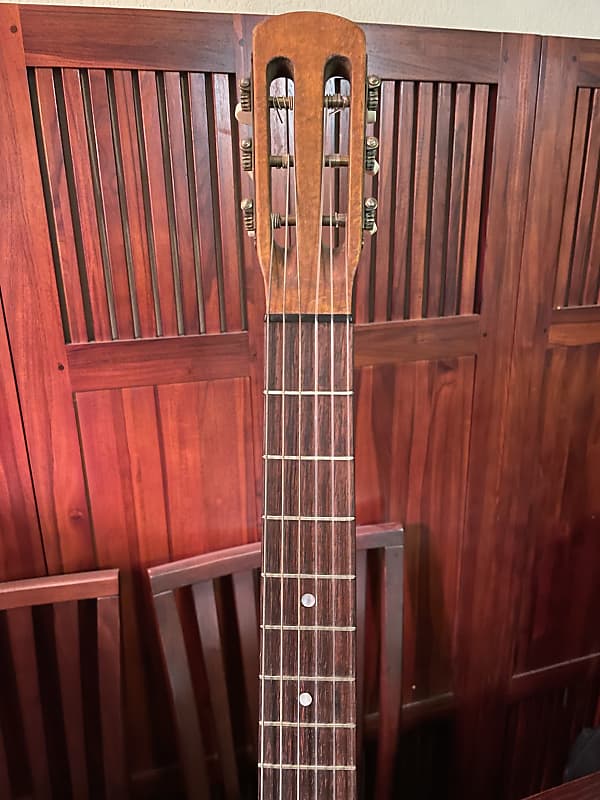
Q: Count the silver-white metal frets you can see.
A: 8